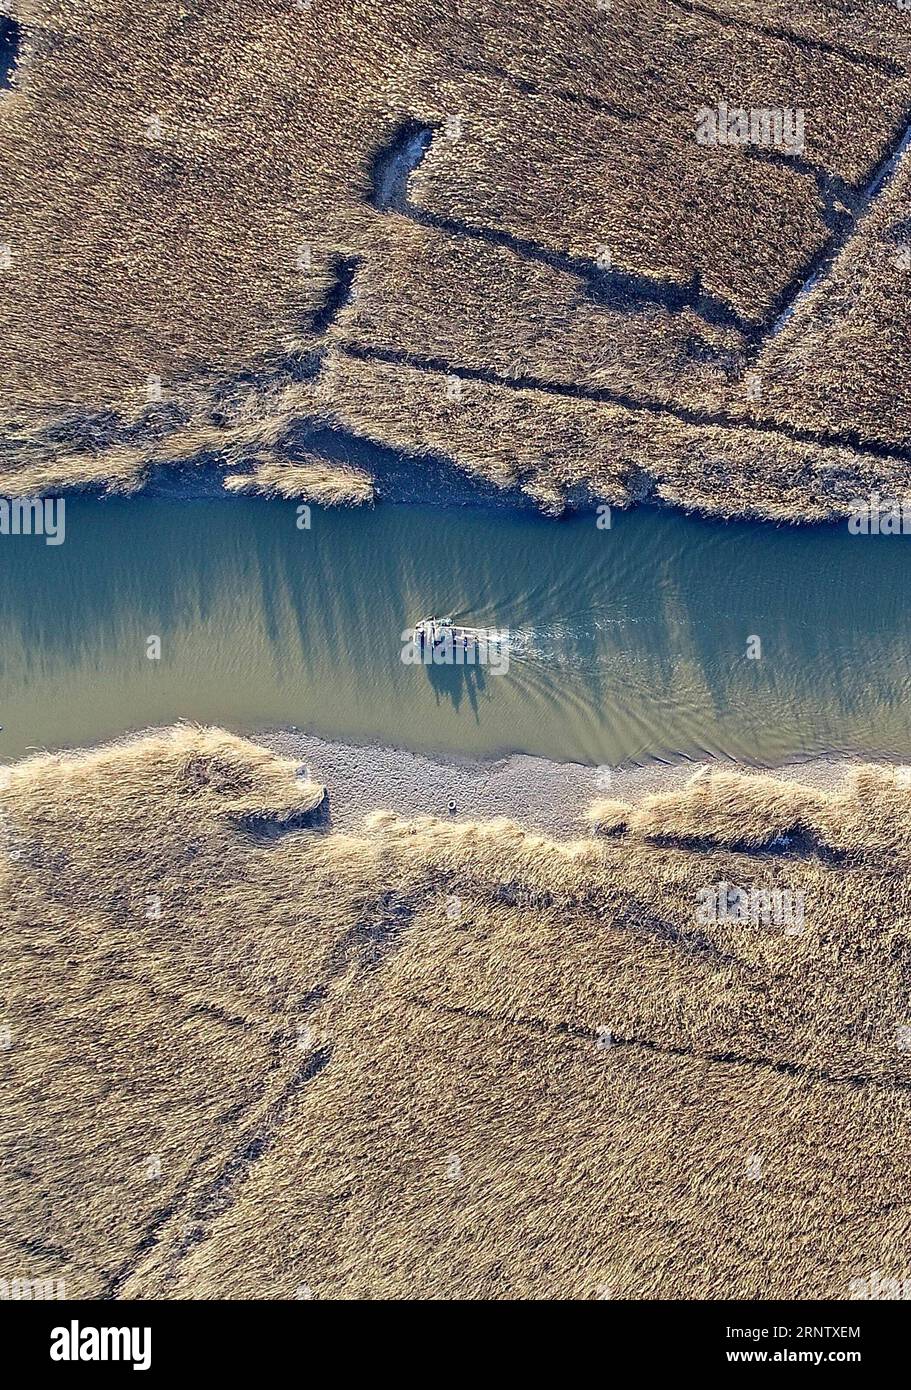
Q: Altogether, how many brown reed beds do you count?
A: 2